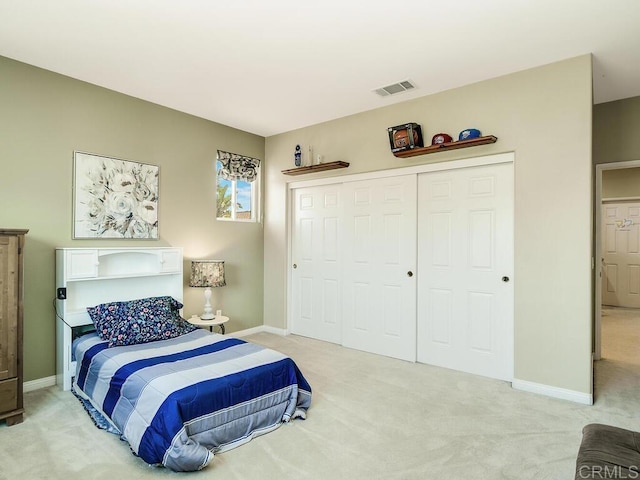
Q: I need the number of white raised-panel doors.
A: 4